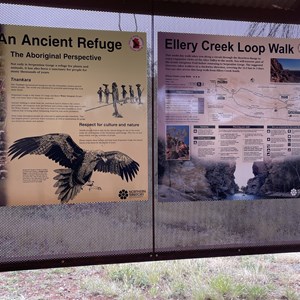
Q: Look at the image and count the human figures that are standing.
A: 6